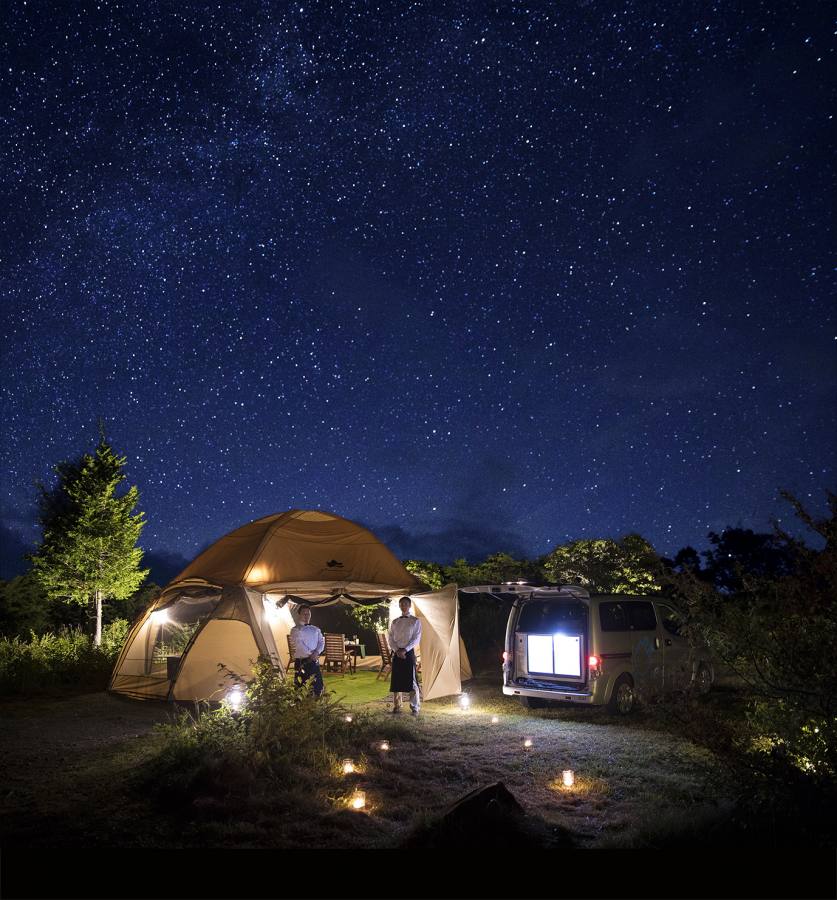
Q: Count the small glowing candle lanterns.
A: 7